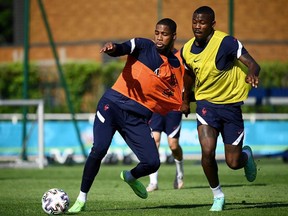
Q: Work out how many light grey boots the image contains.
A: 2